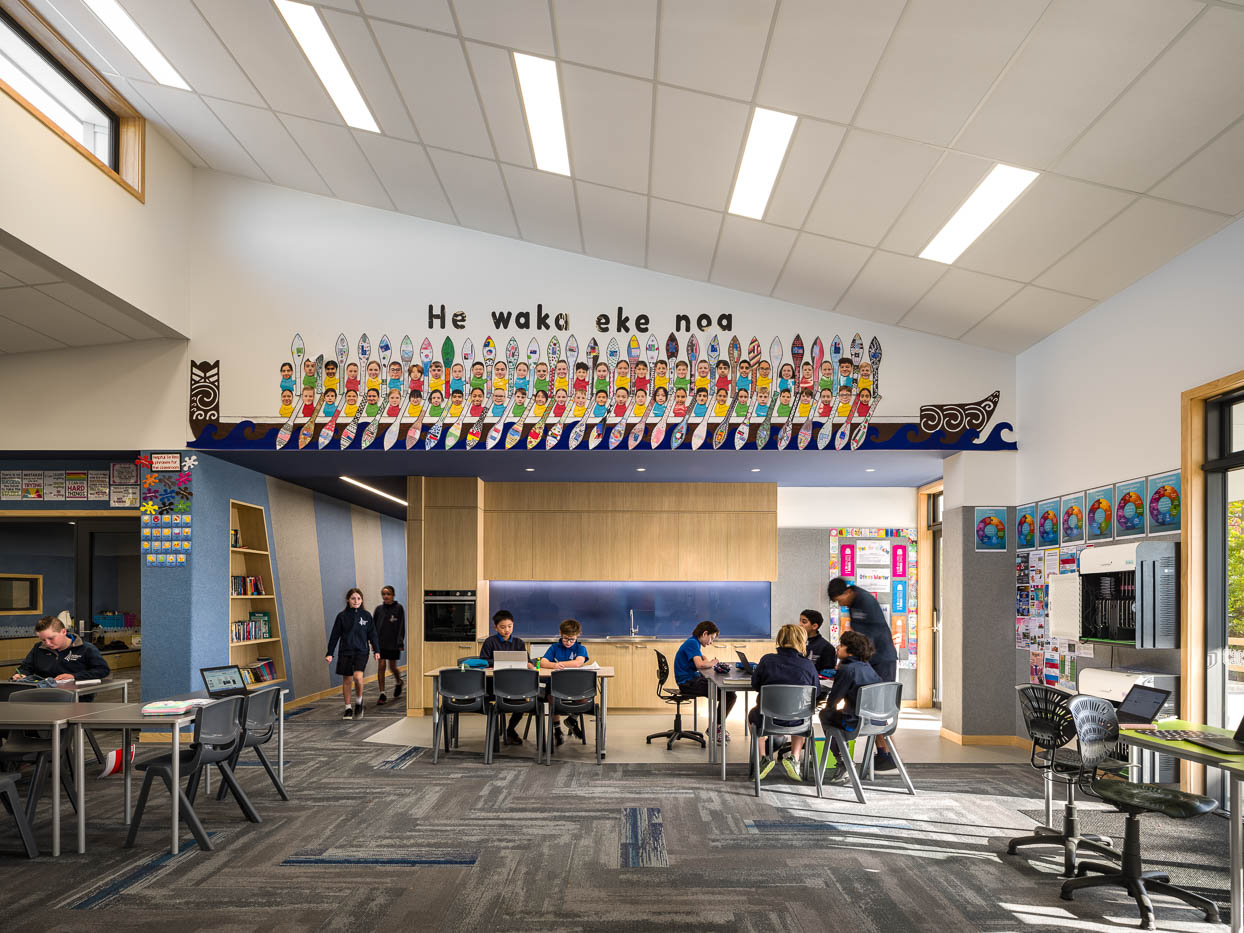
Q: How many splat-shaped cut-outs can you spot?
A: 11